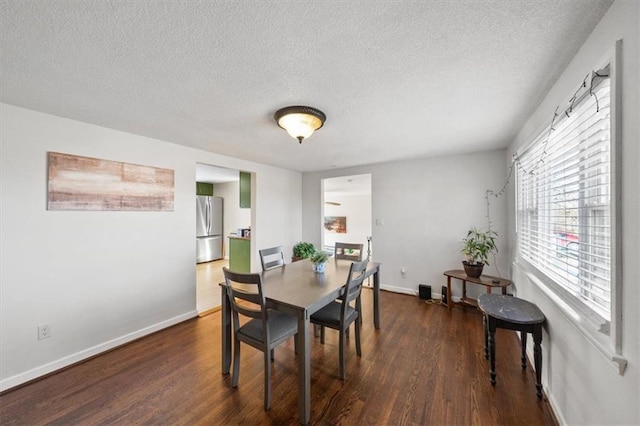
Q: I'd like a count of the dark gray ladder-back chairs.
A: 4